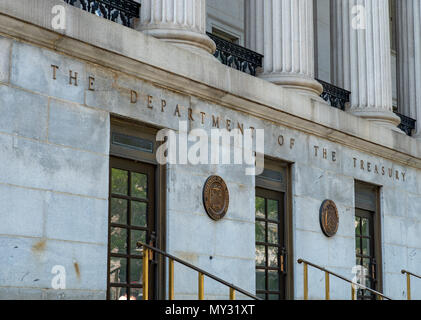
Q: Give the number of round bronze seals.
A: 2